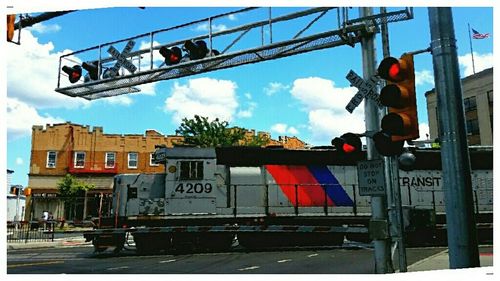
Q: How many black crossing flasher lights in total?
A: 6